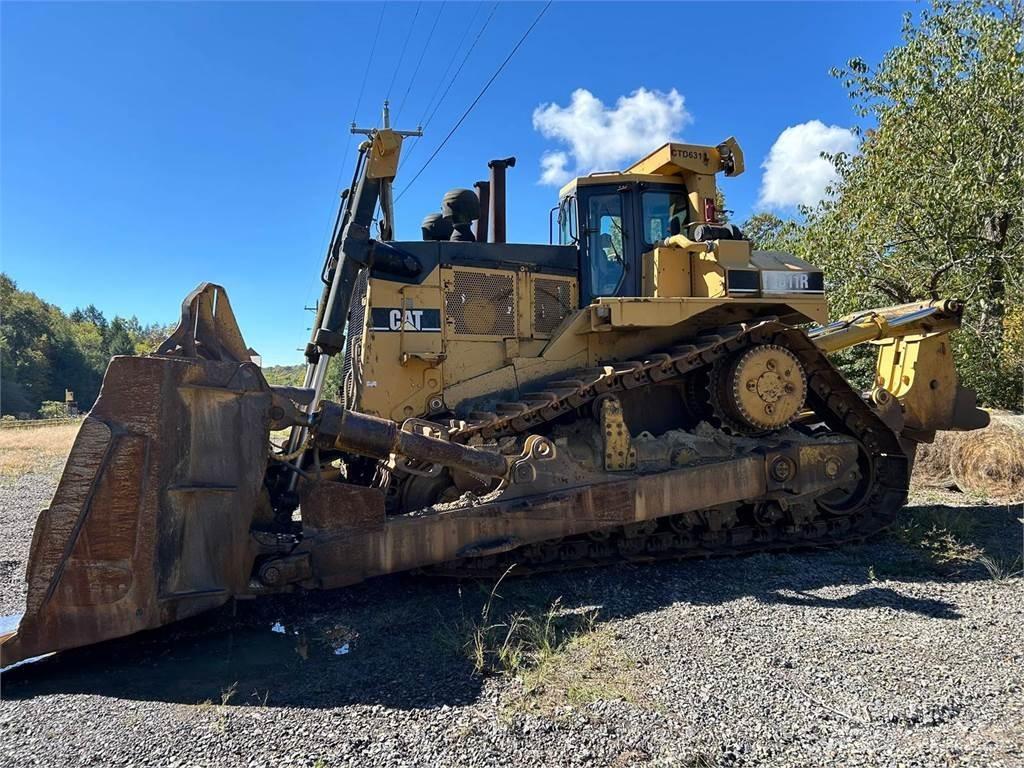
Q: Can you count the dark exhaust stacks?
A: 2